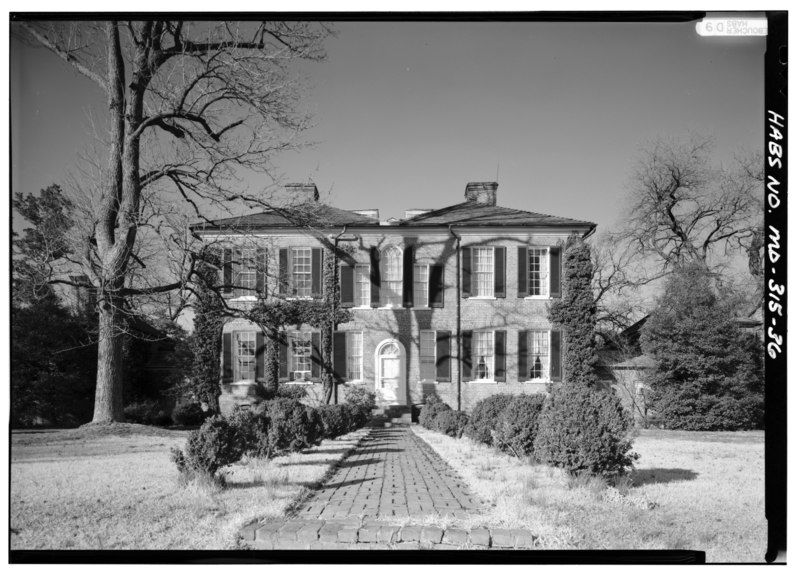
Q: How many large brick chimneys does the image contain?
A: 2